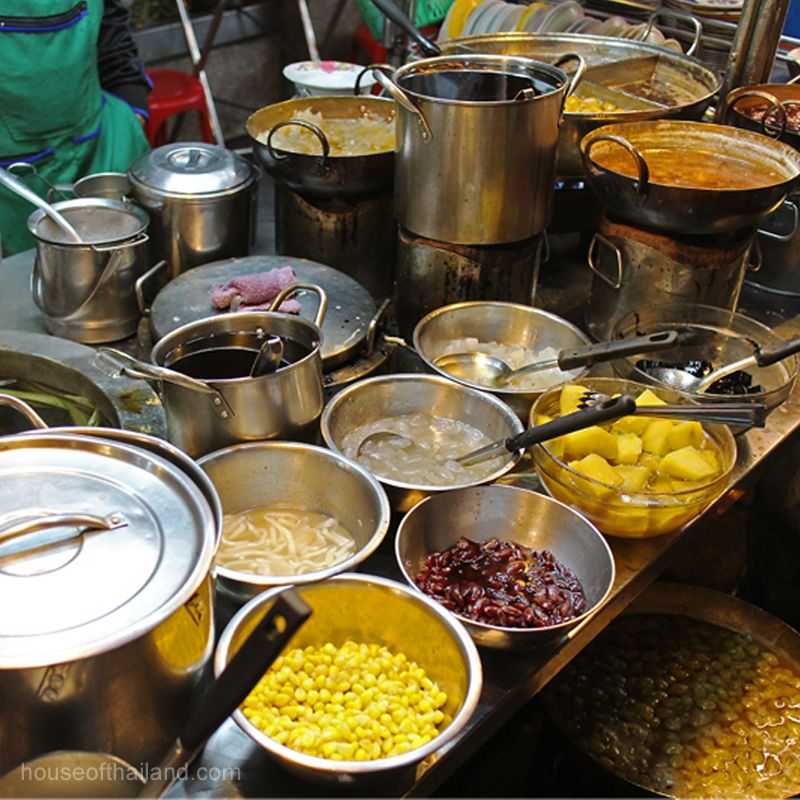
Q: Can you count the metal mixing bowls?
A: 5